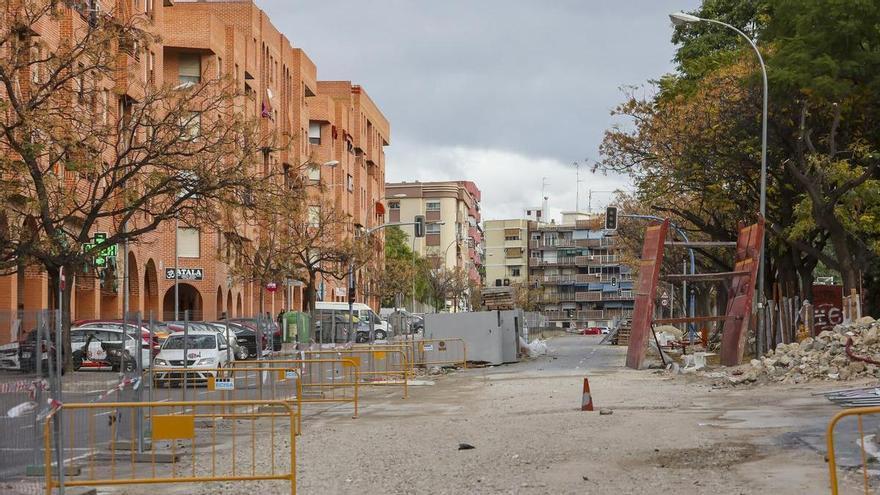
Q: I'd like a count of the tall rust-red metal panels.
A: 2